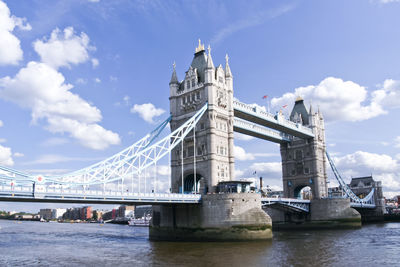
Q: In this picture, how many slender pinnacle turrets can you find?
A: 5